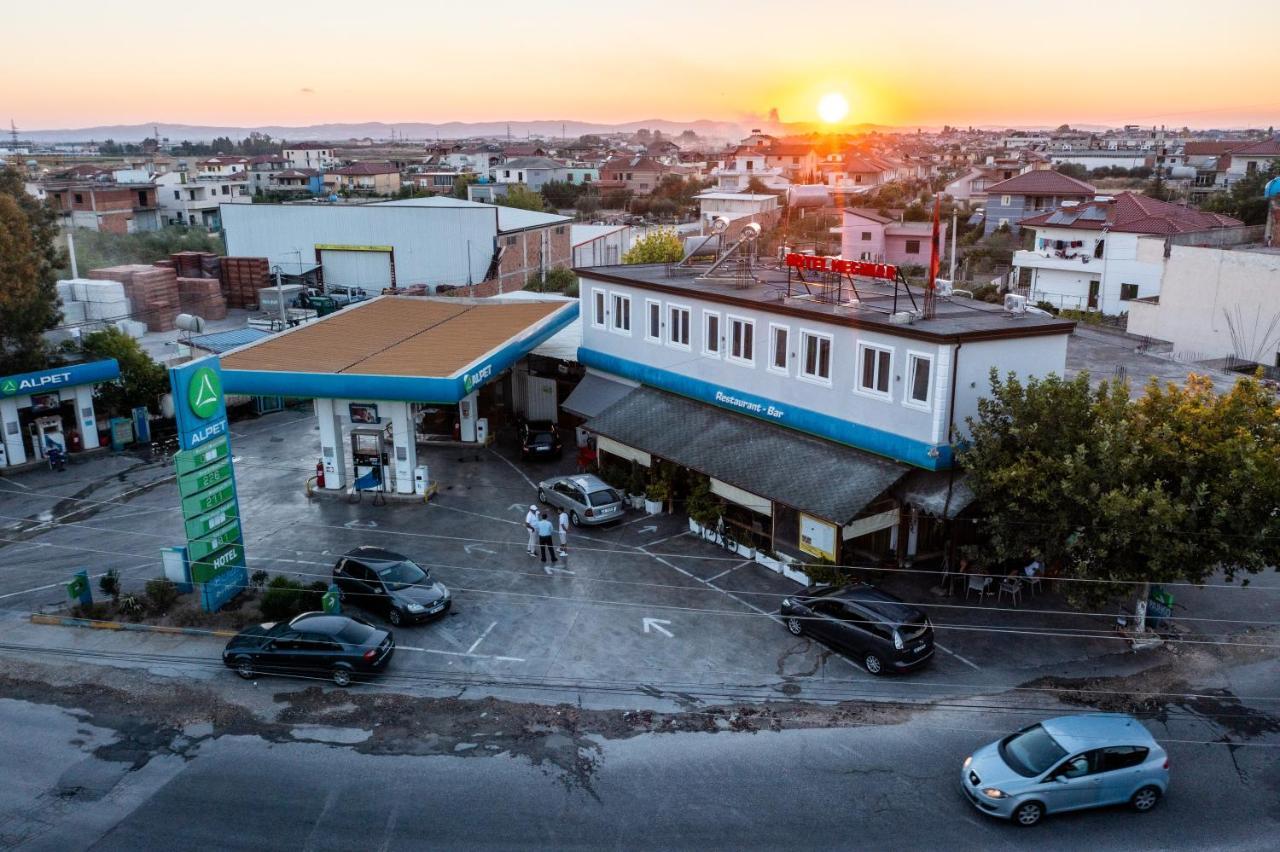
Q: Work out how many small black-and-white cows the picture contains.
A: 0